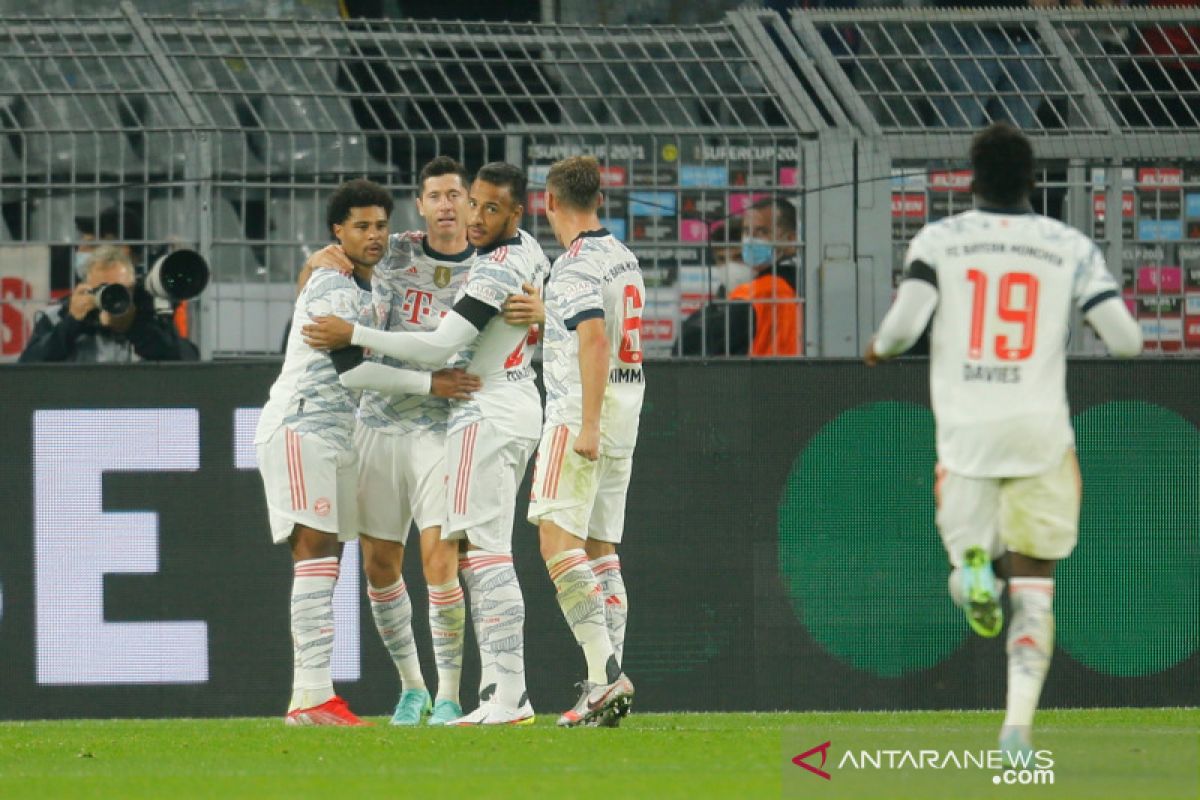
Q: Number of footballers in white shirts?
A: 5